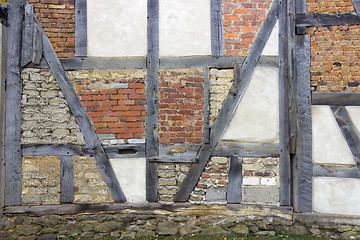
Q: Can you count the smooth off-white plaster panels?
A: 8